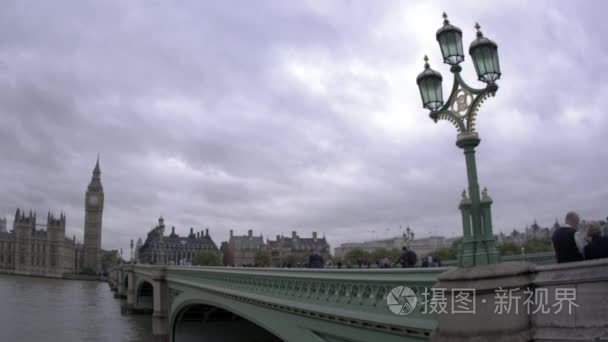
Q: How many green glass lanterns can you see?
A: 3